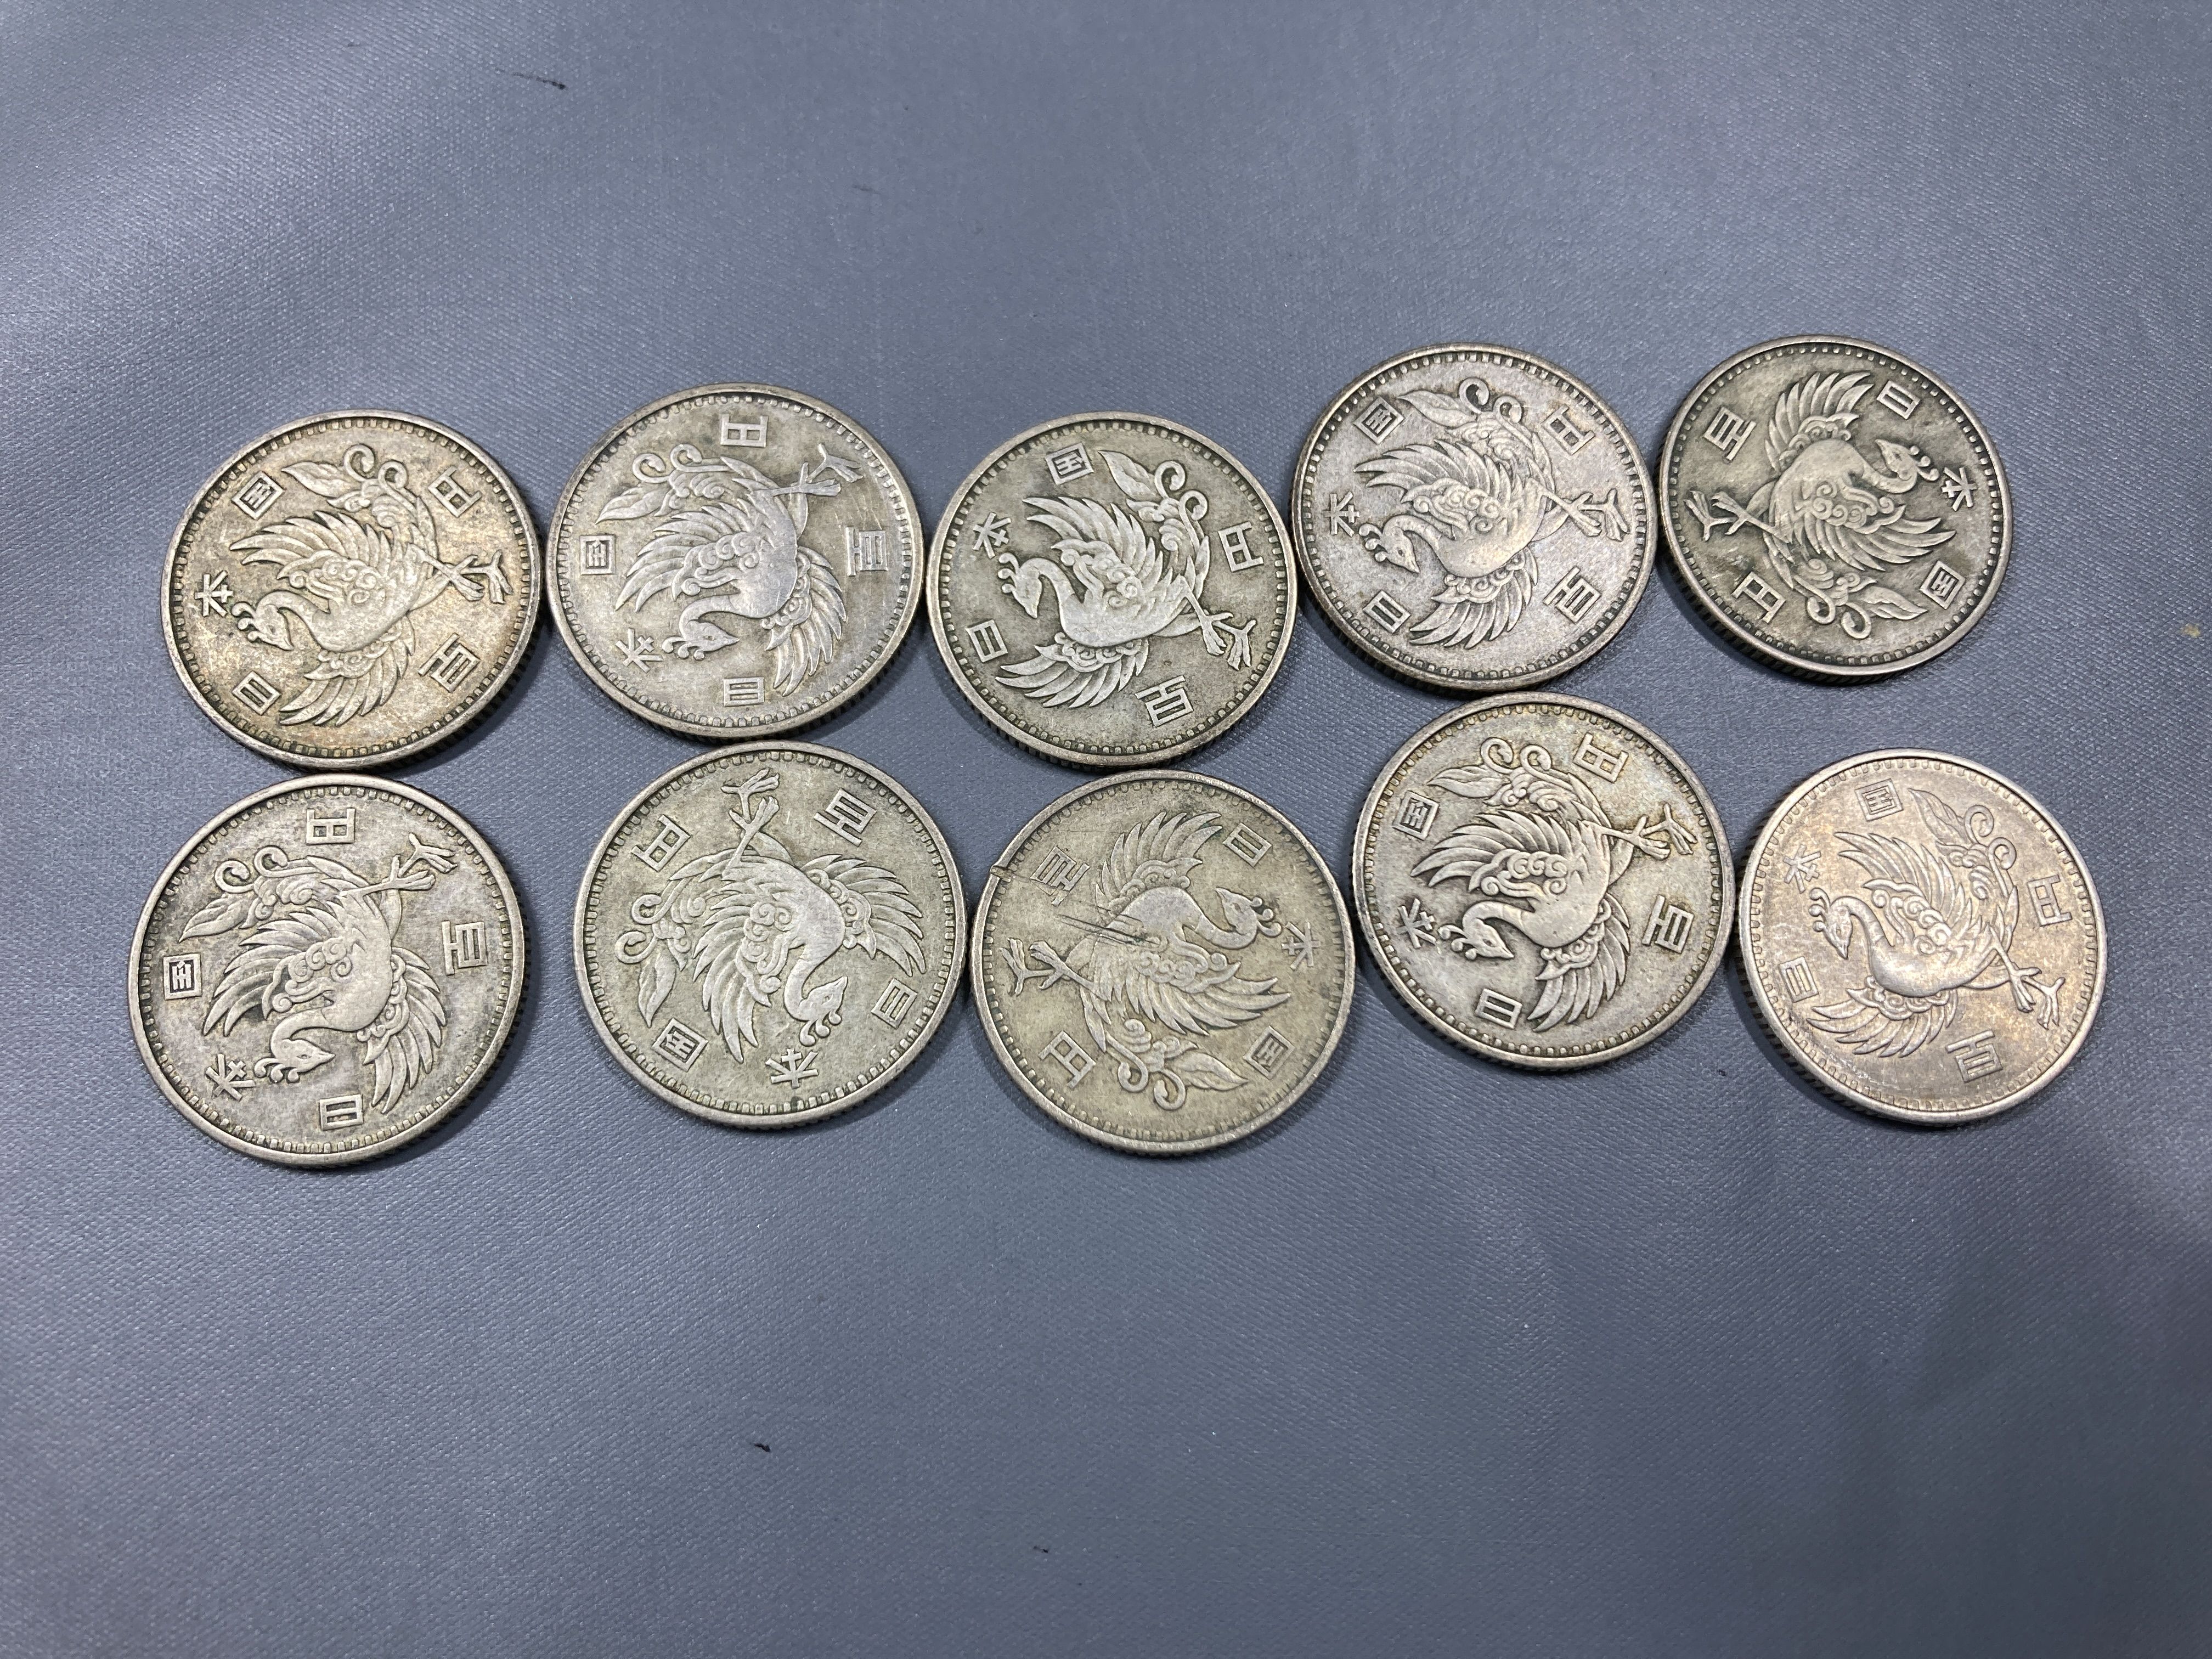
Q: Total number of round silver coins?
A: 10